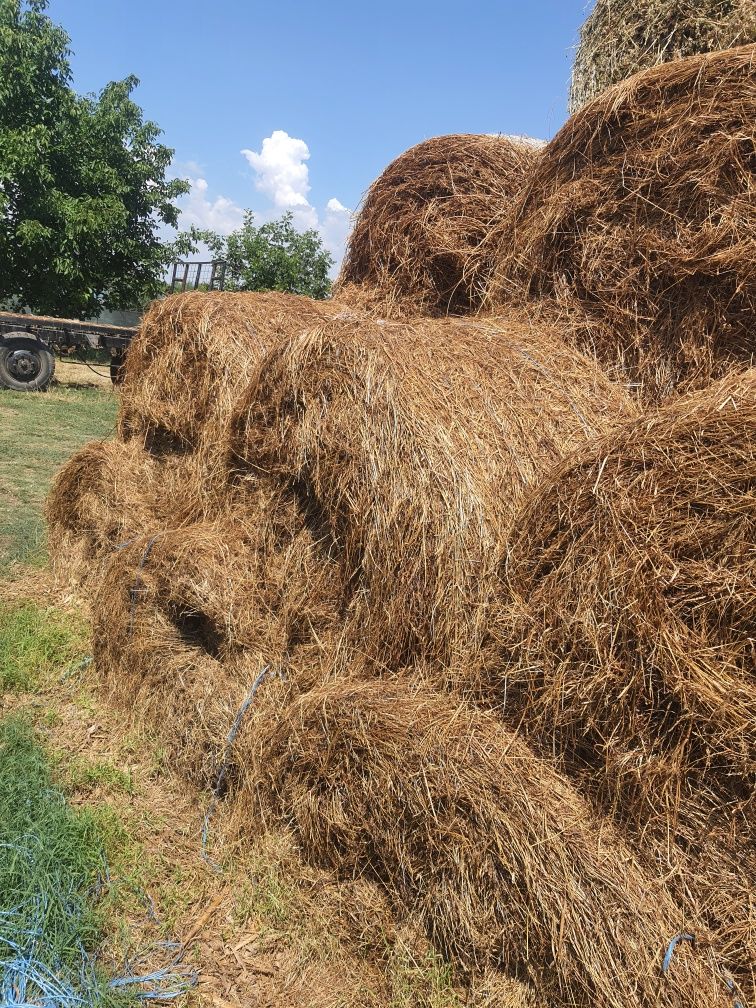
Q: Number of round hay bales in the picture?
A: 9